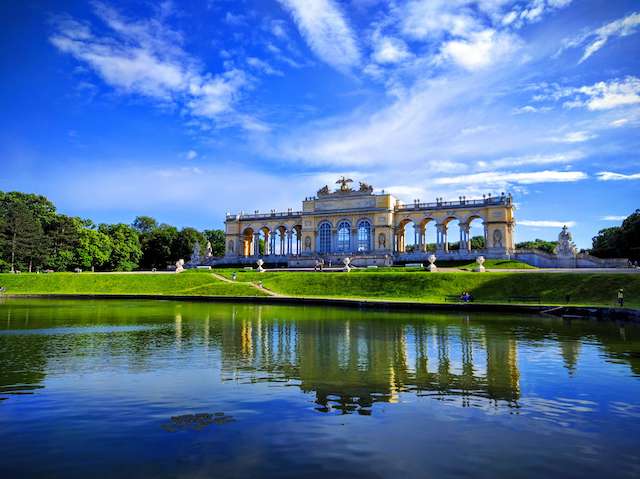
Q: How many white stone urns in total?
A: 5